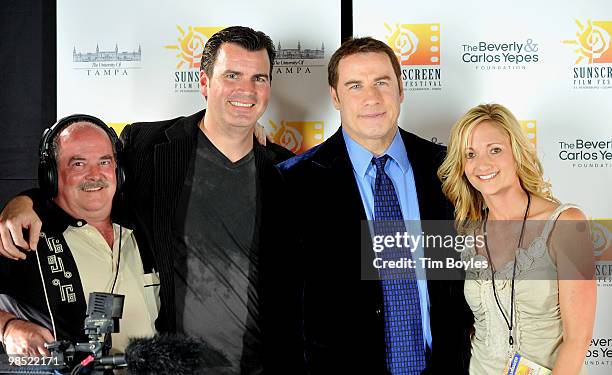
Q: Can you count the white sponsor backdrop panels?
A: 2